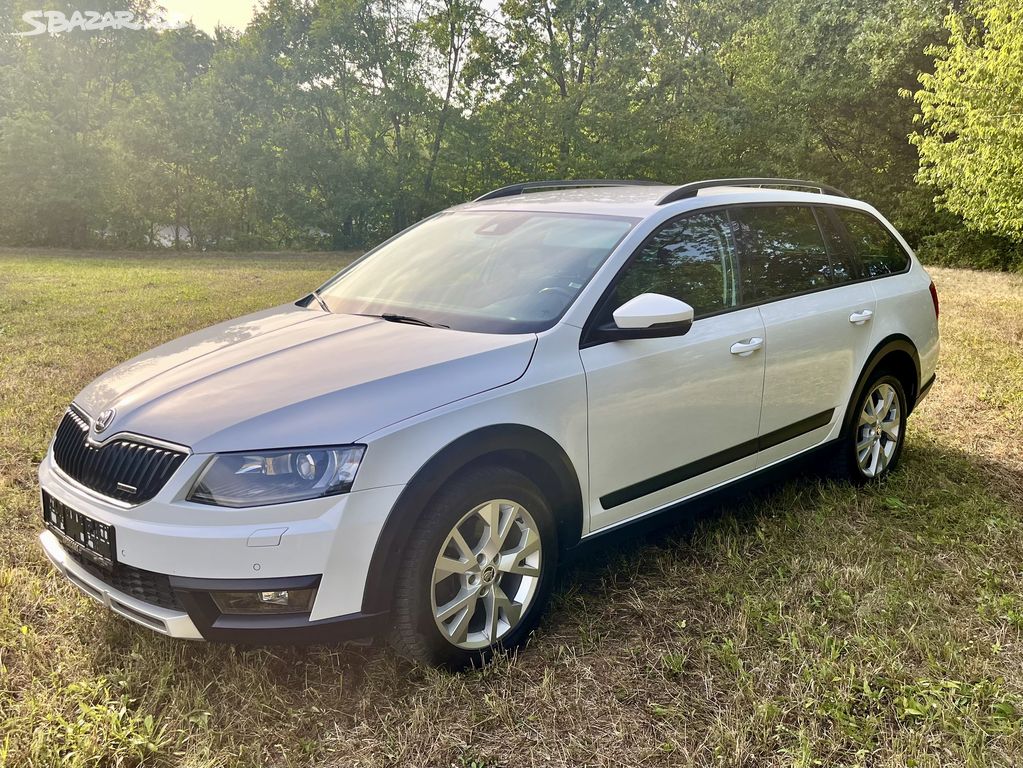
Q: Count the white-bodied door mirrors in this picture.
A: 1